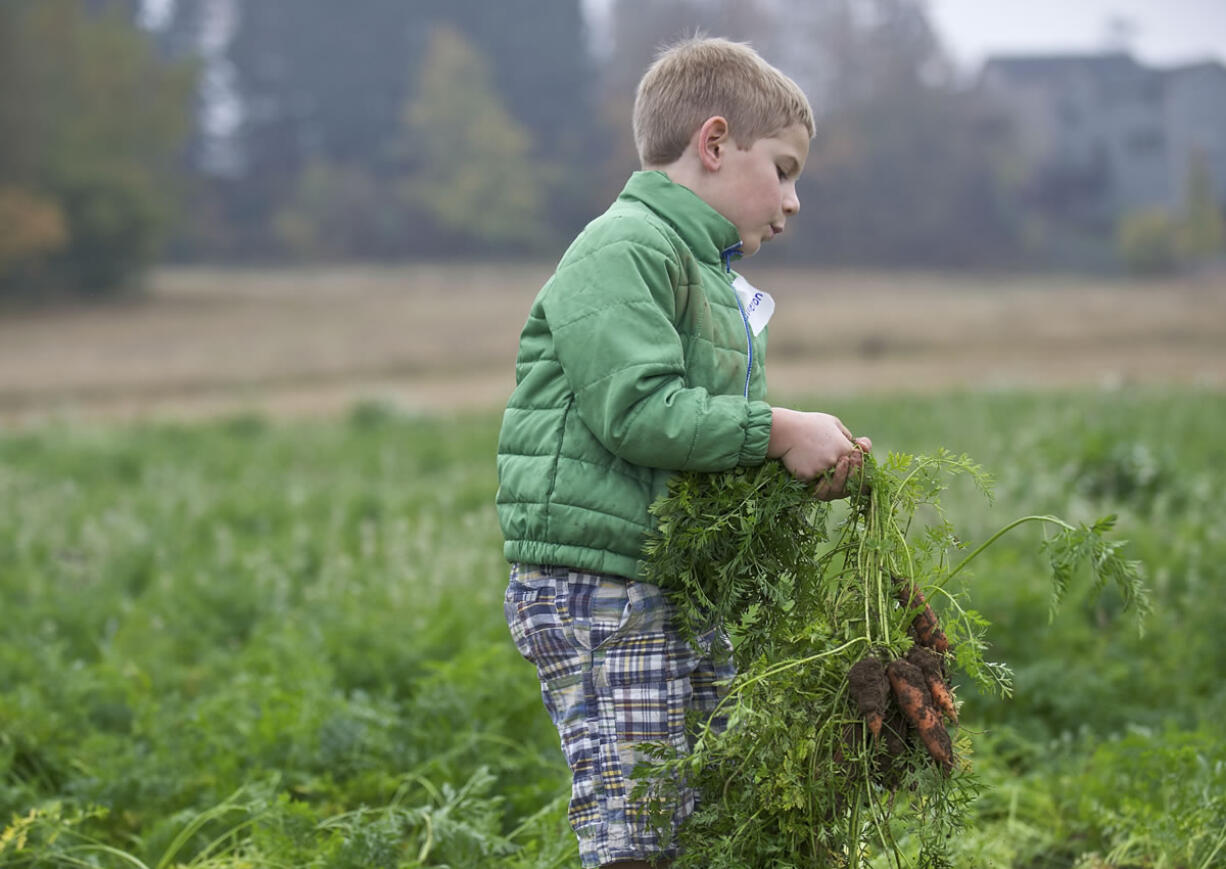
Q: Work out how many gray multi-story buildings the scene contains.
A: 1